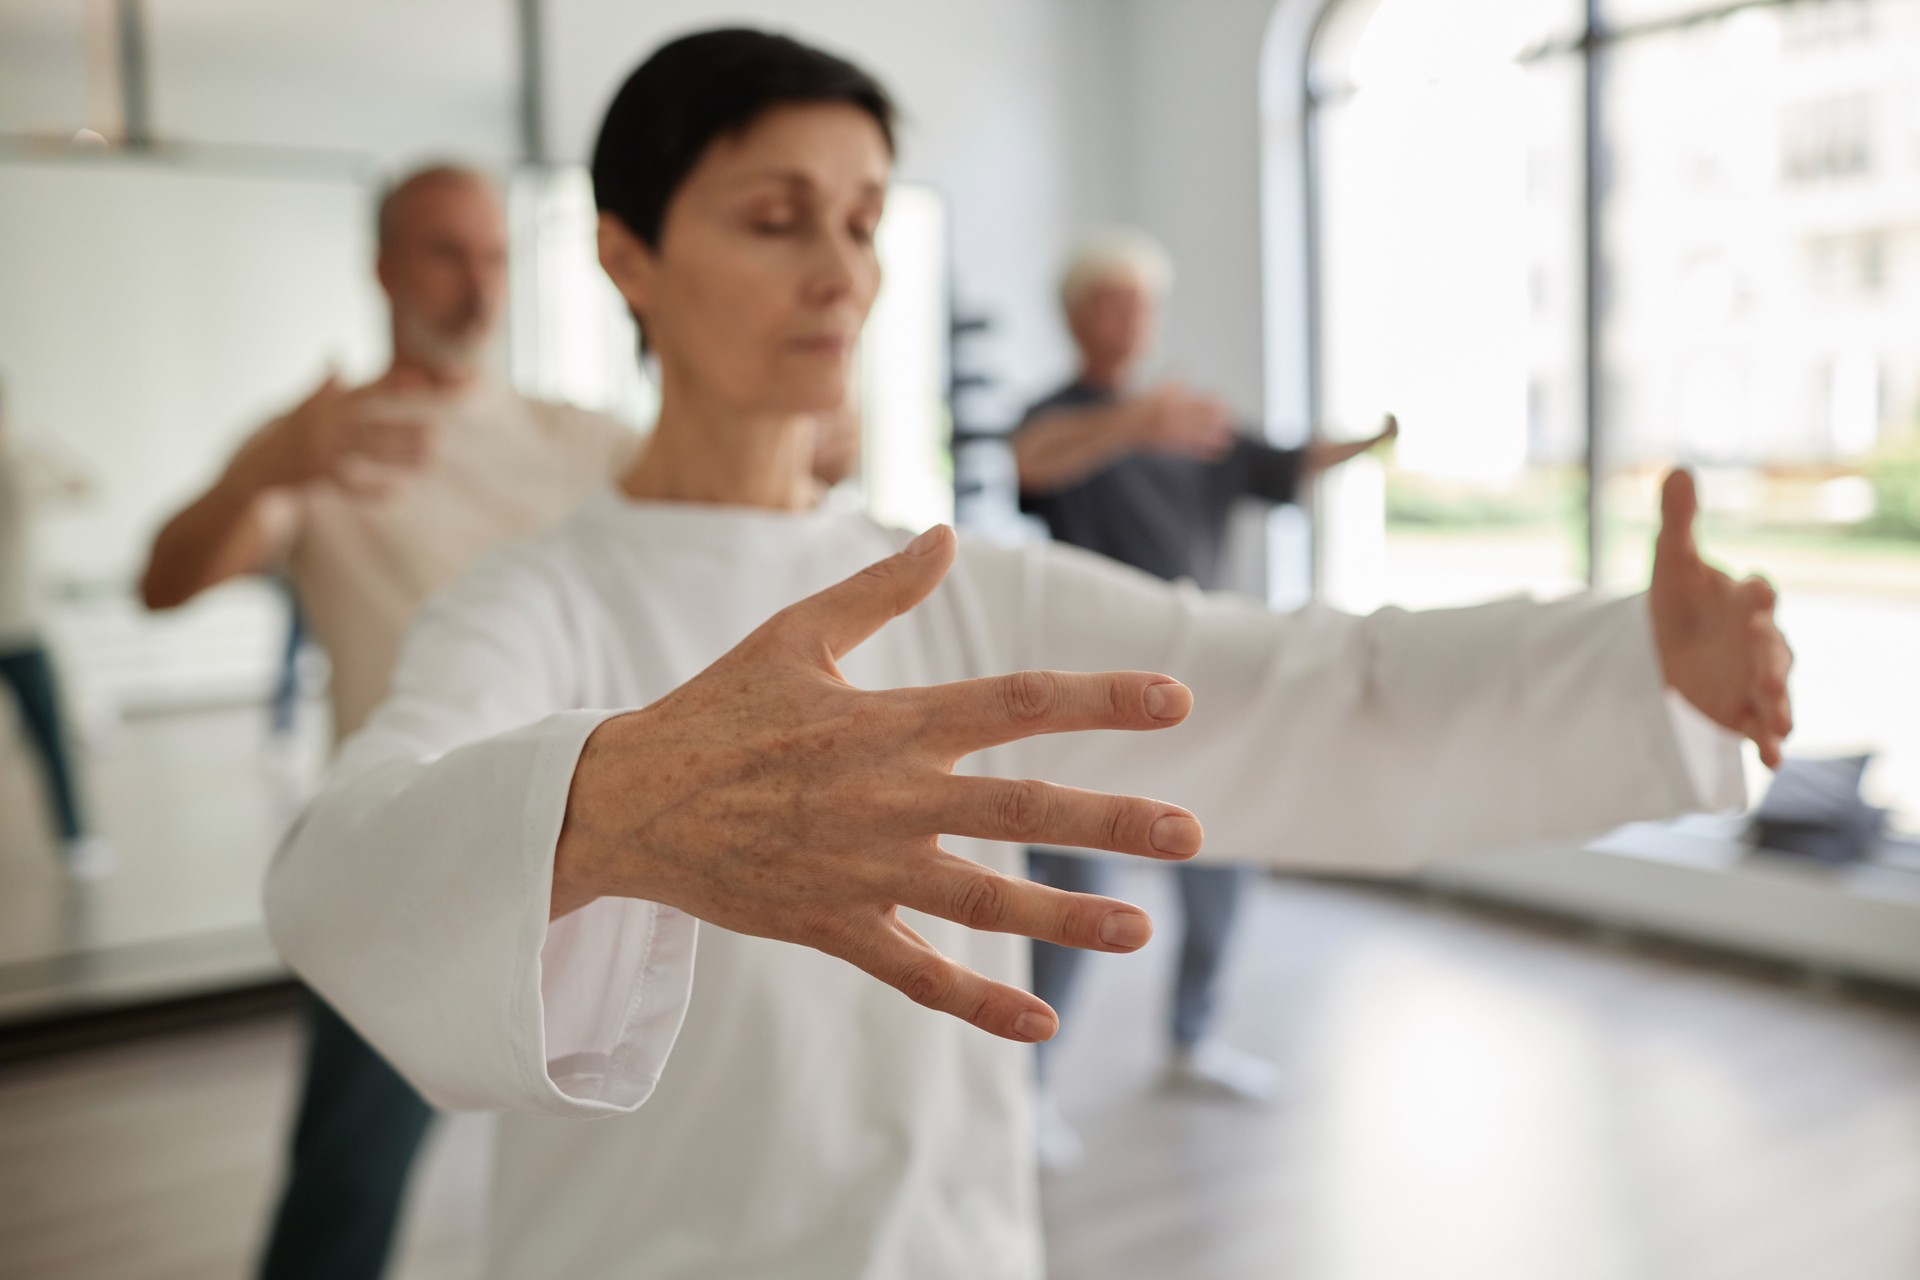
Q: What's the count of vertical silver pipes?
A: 2